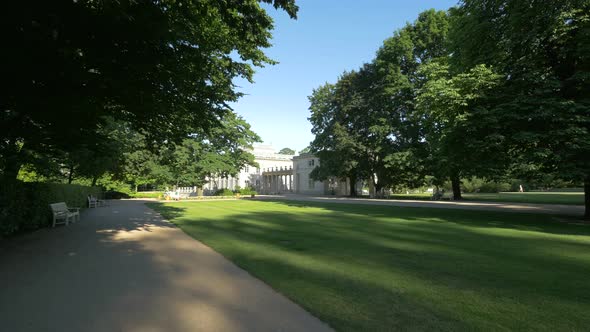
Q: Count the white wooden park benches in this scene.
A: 2